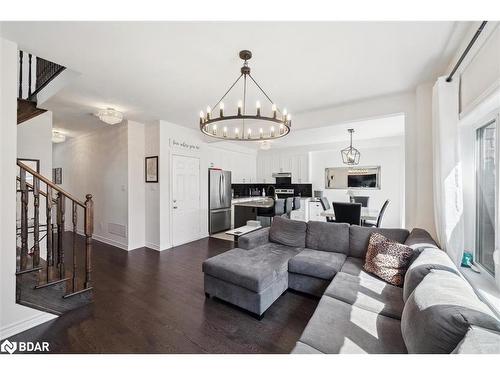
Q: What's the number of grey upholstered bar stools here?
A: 3